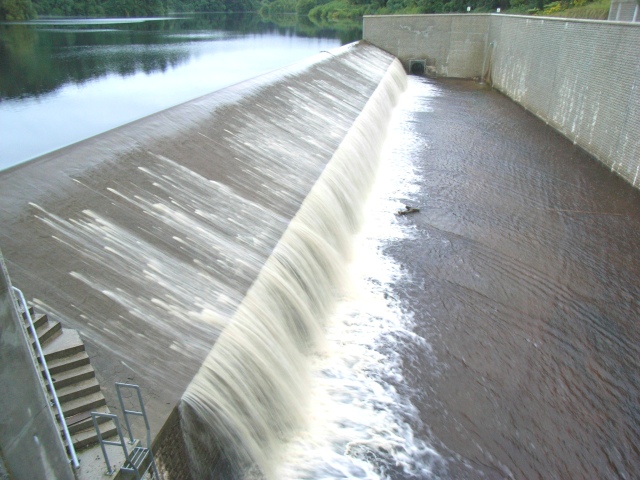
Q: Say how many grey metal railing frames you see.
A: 2